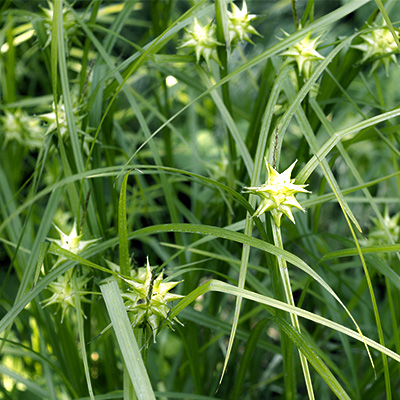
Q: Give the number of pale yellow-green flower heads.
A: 12